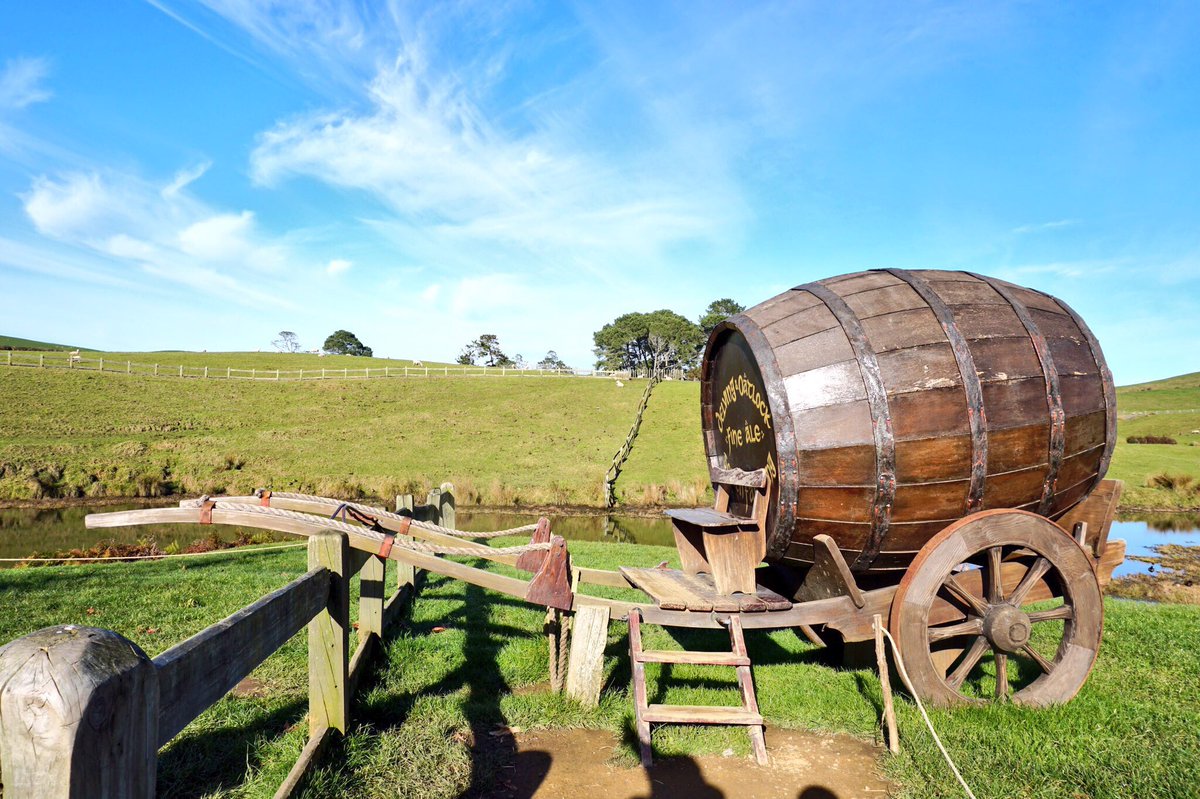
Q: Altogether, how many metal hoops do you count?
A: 5